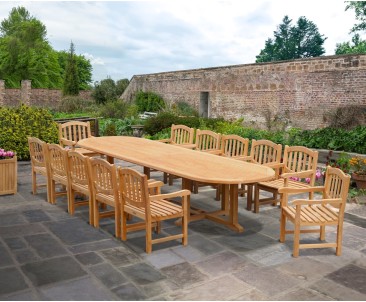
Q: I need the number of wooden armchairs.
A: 12